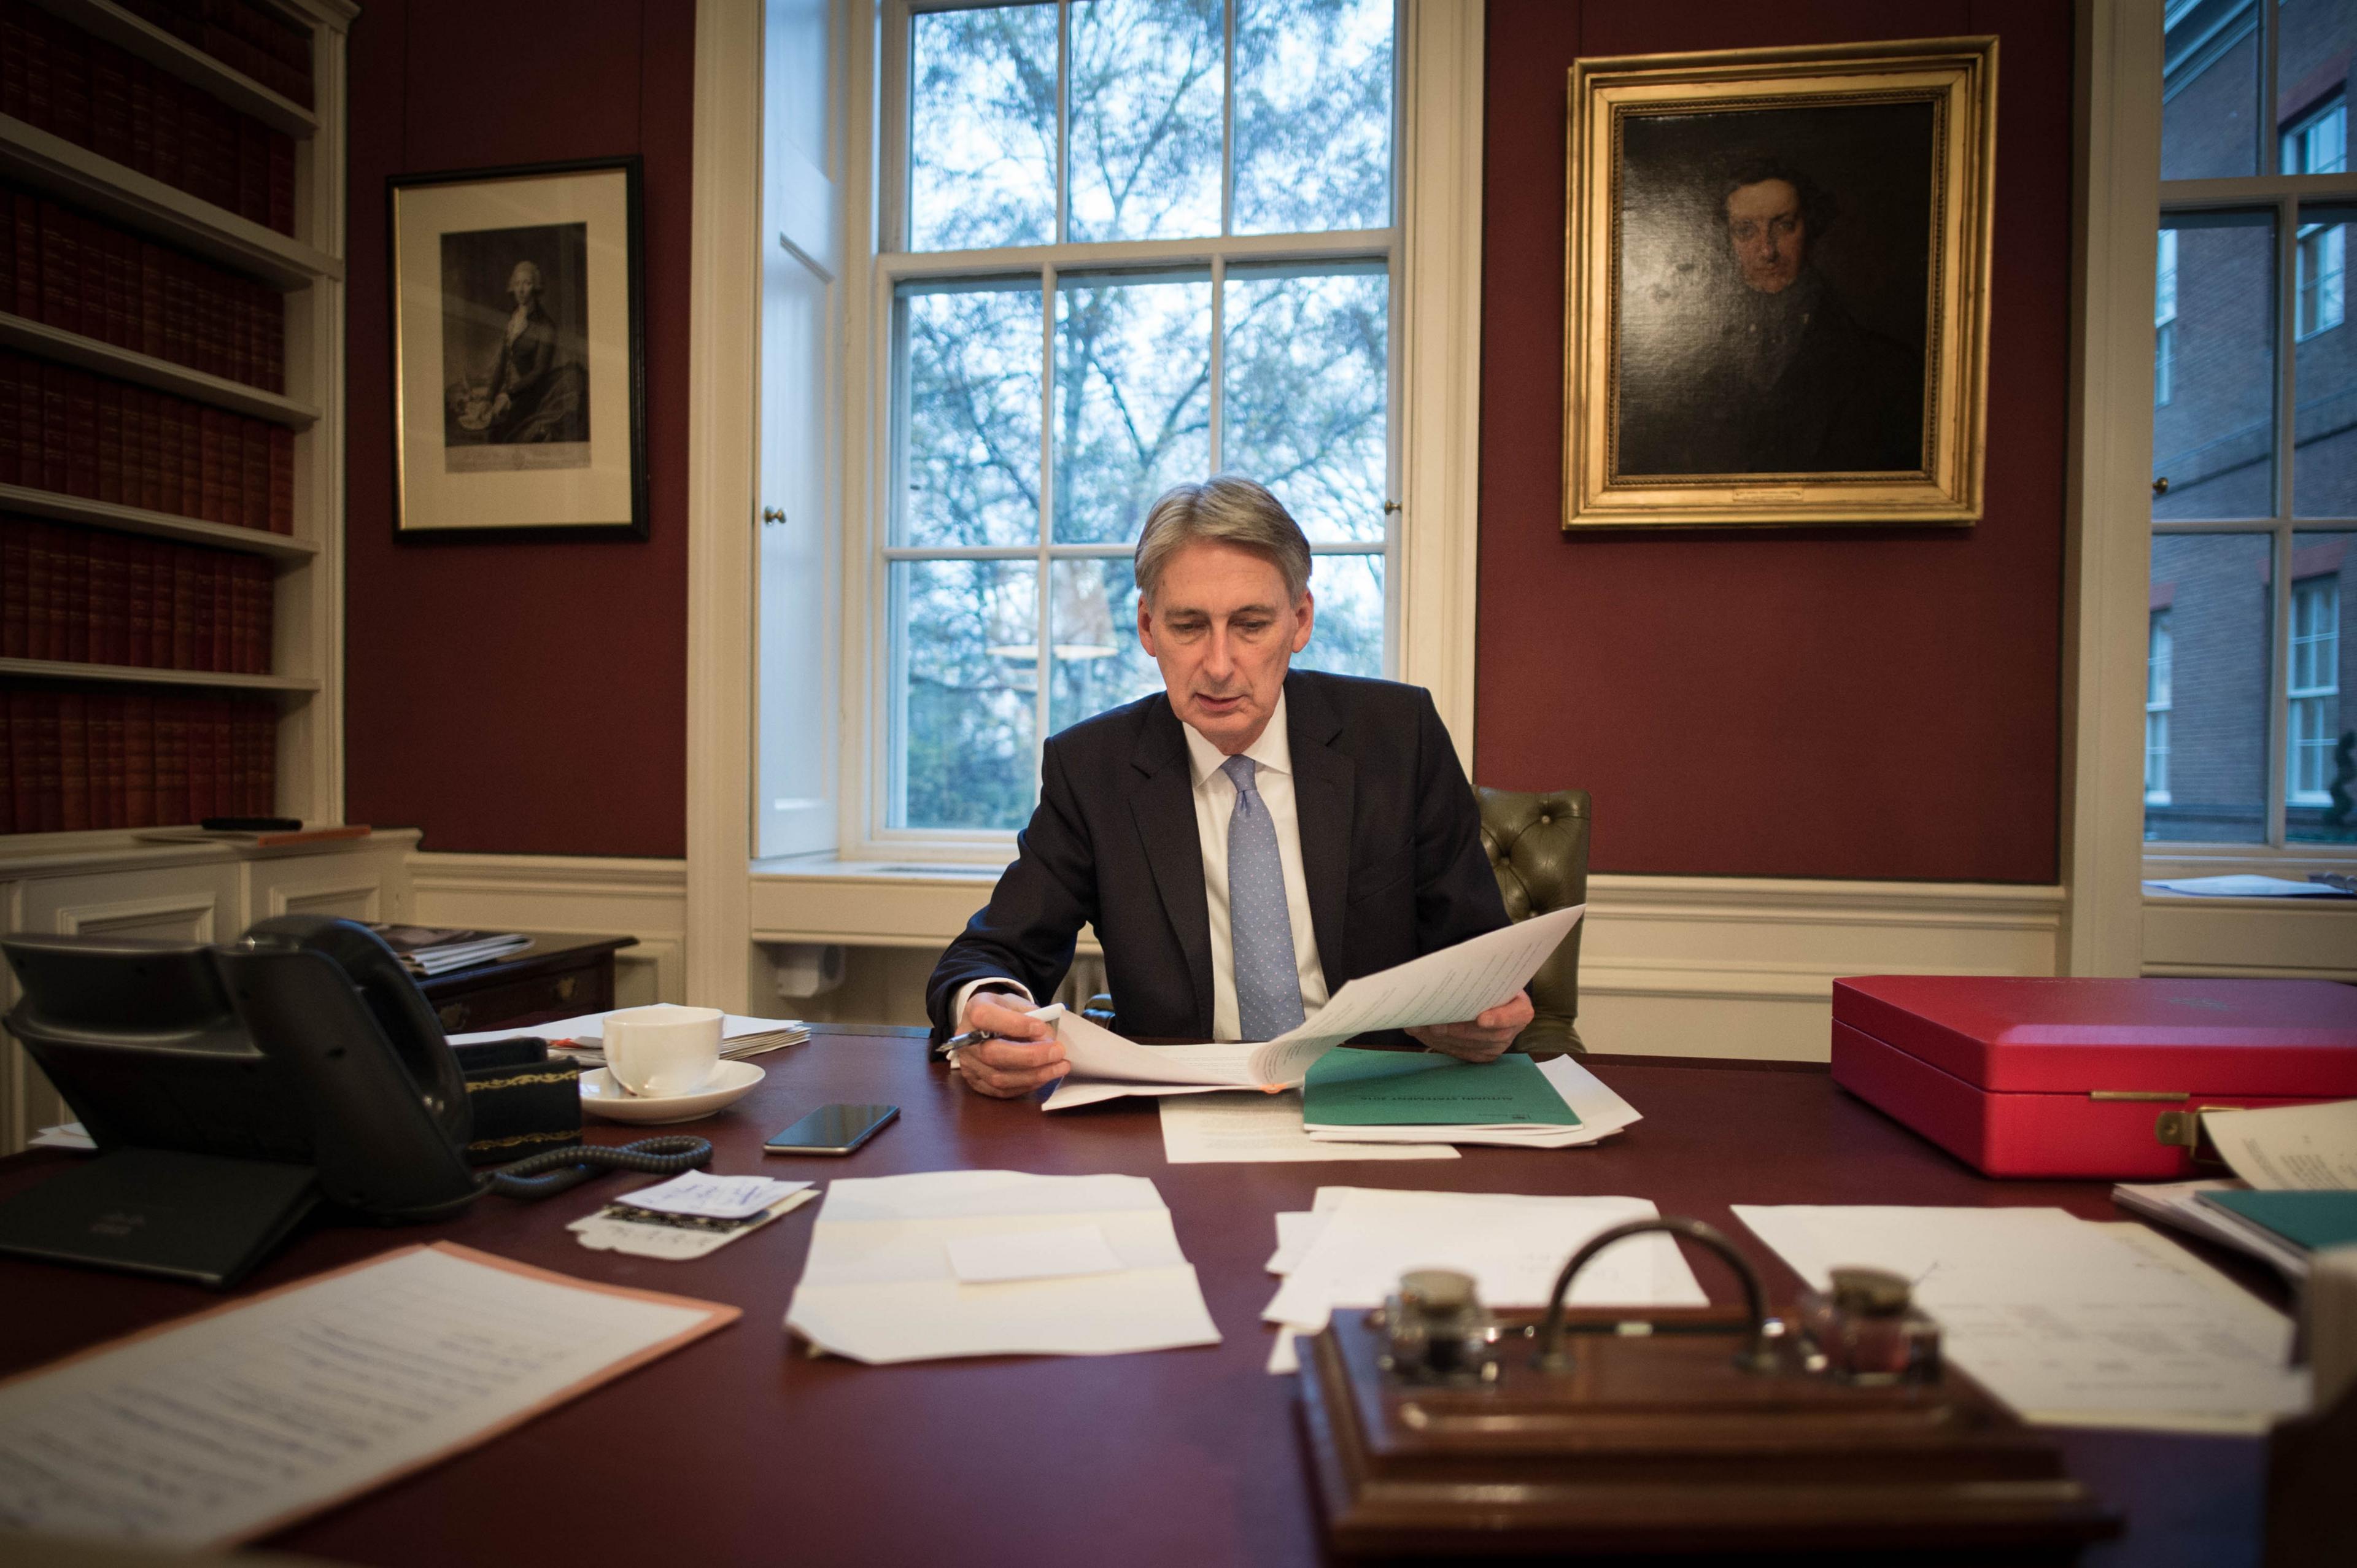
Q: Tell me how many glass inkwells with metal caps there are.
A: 2